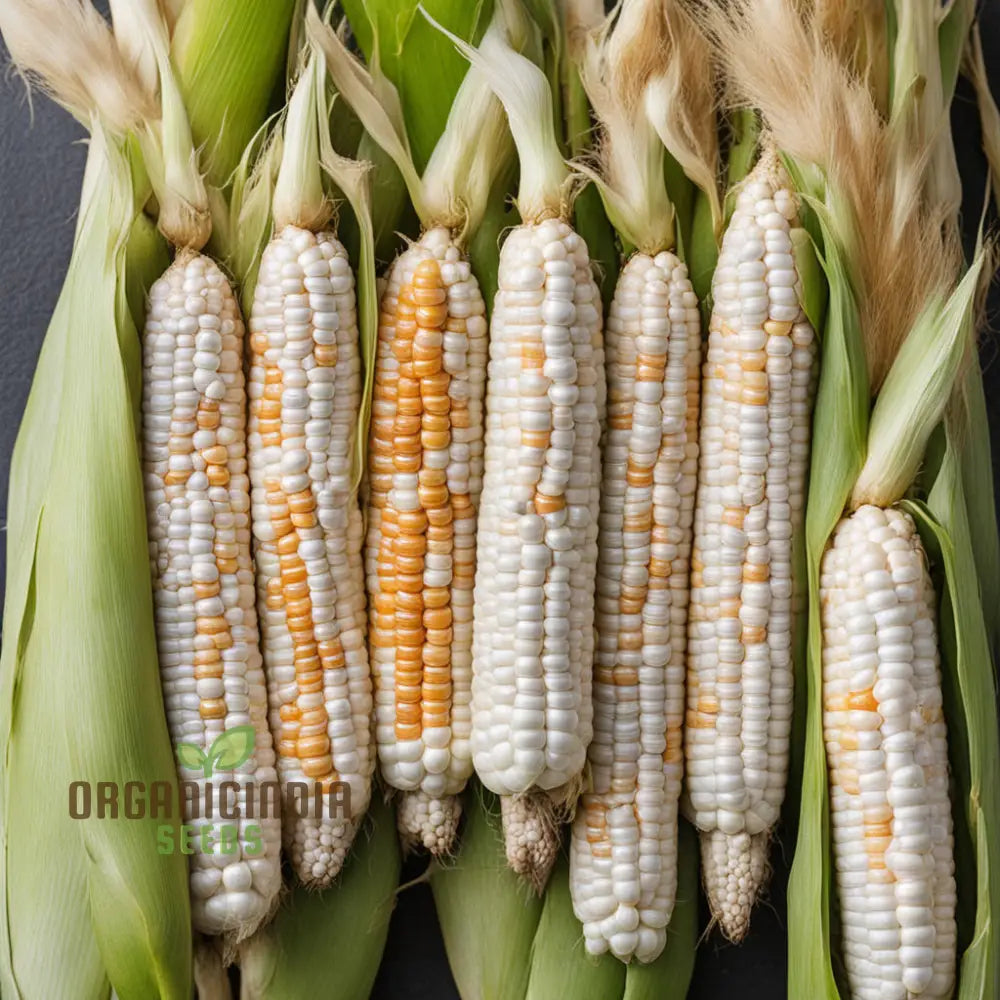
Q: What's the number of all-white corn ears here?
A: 0